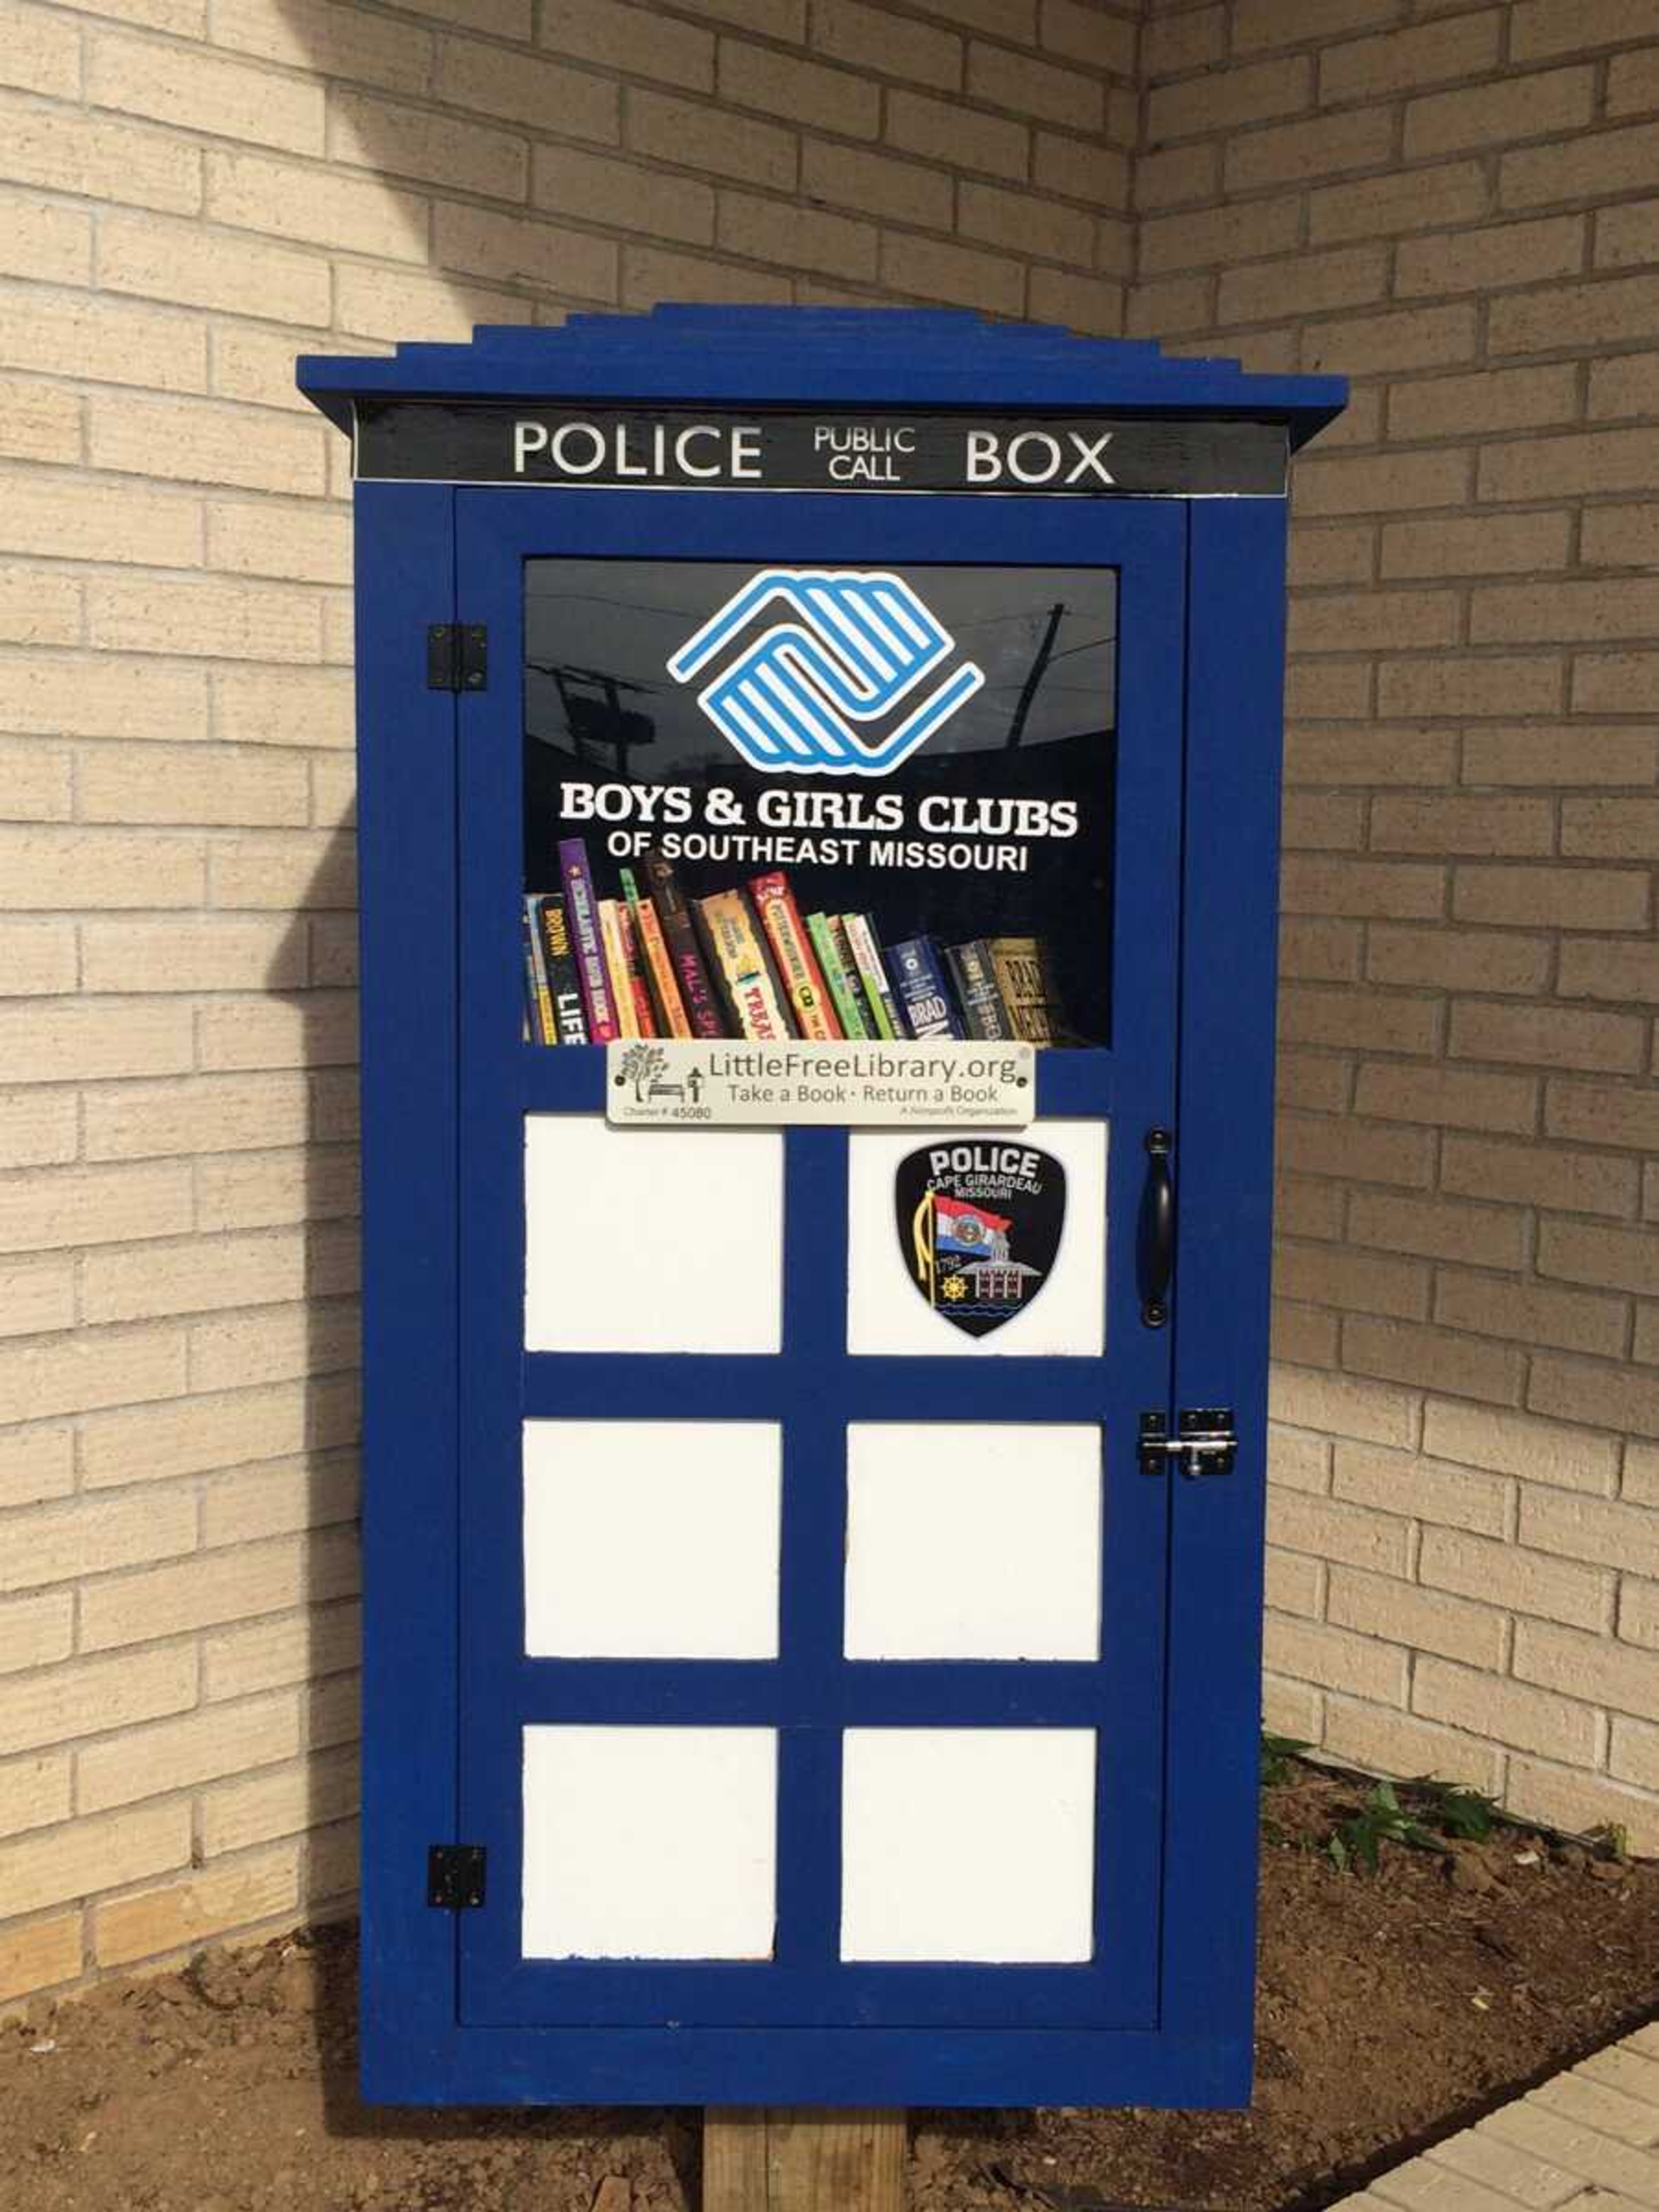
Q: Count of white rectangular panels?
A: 6